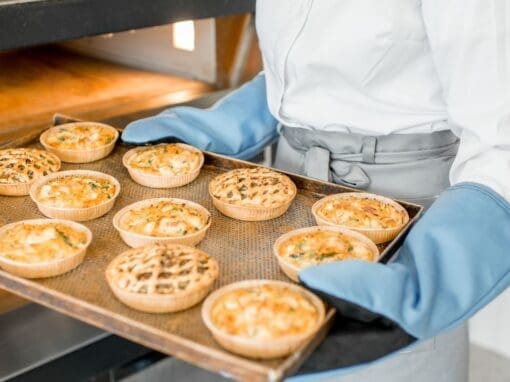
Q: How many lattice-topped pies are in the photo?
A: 3